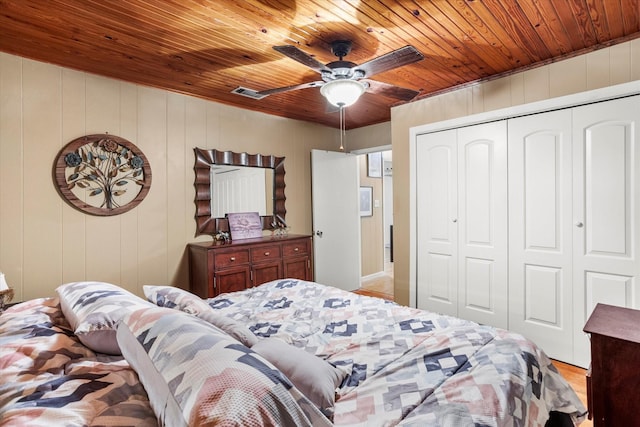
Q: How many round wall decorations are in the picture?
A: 1